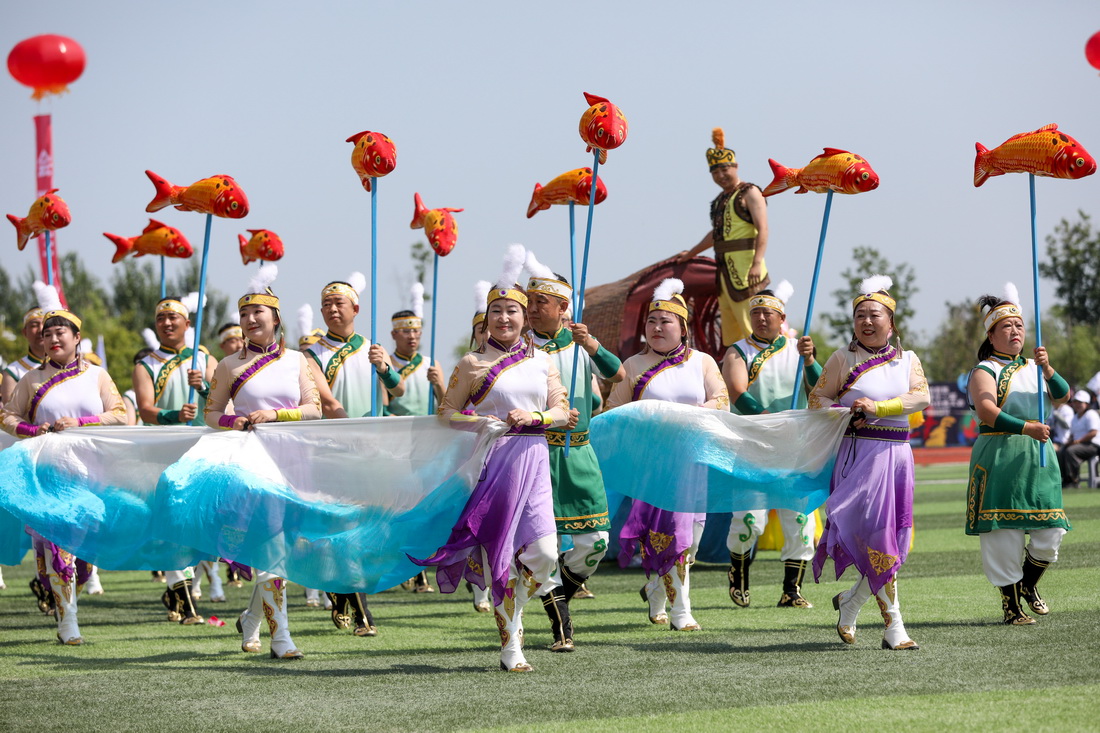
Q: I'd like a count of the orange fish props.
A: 10